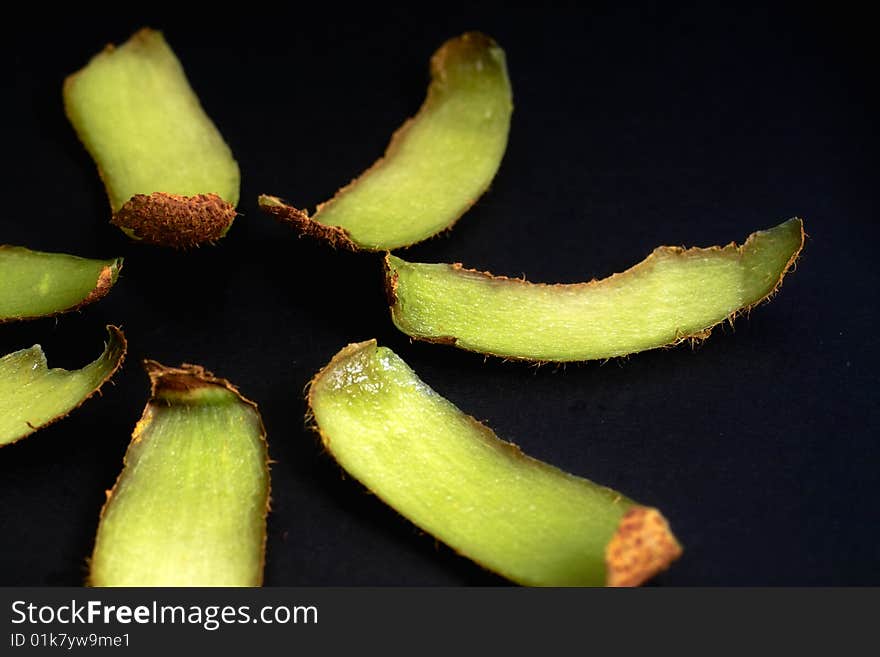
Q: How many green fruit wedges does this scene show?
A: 7